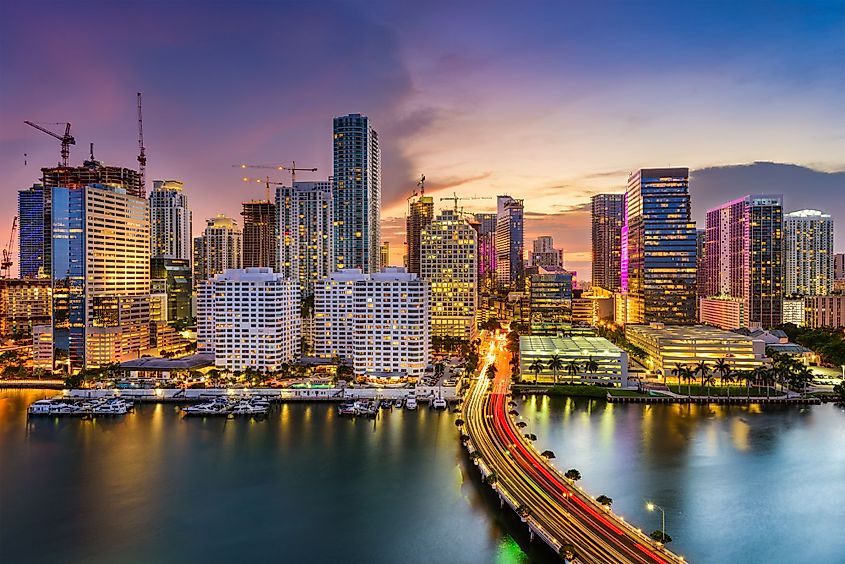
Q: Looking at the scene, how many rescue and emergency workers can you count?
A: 0